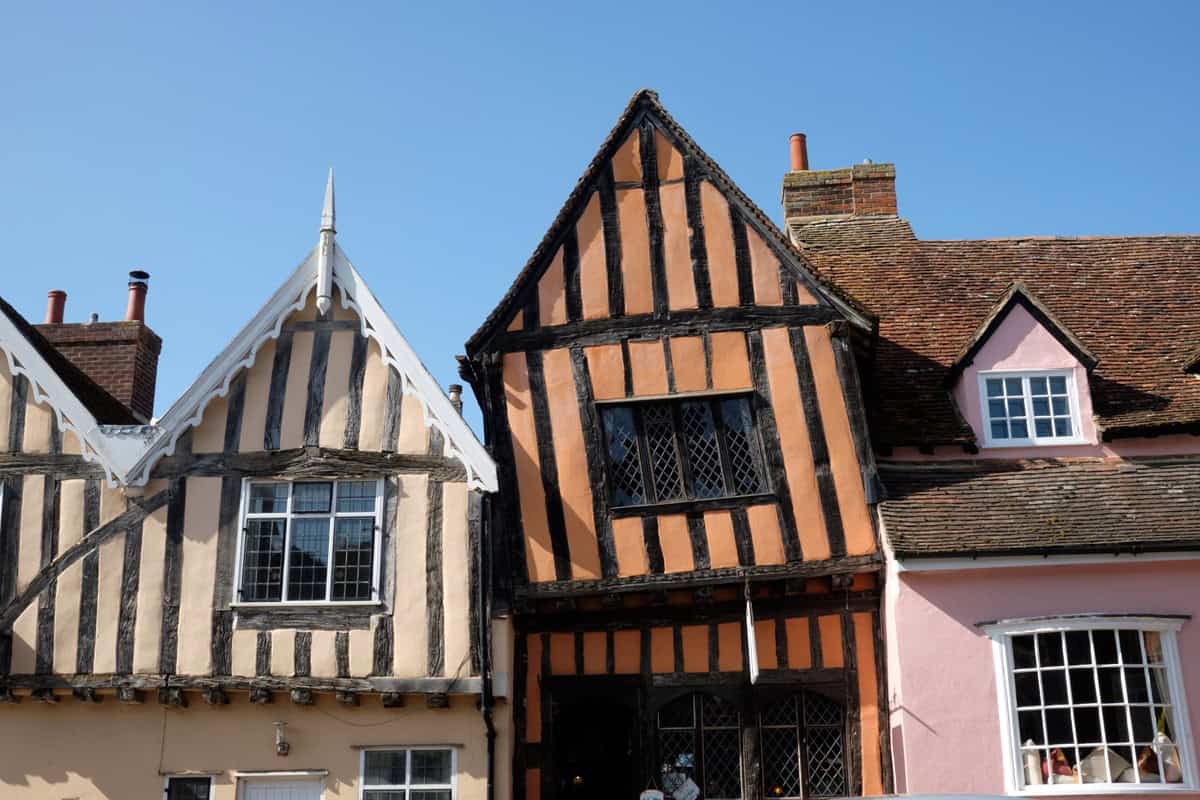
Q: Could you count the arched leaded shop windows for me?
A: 2